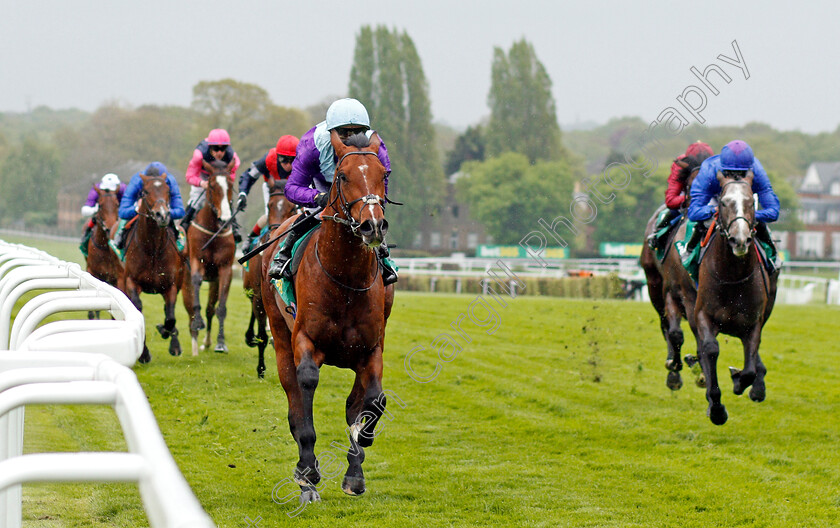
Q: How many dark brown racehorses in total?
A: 2